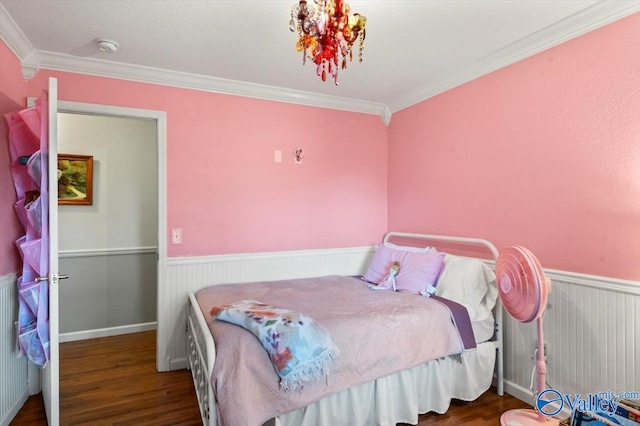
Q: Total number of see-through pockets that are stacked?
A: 6